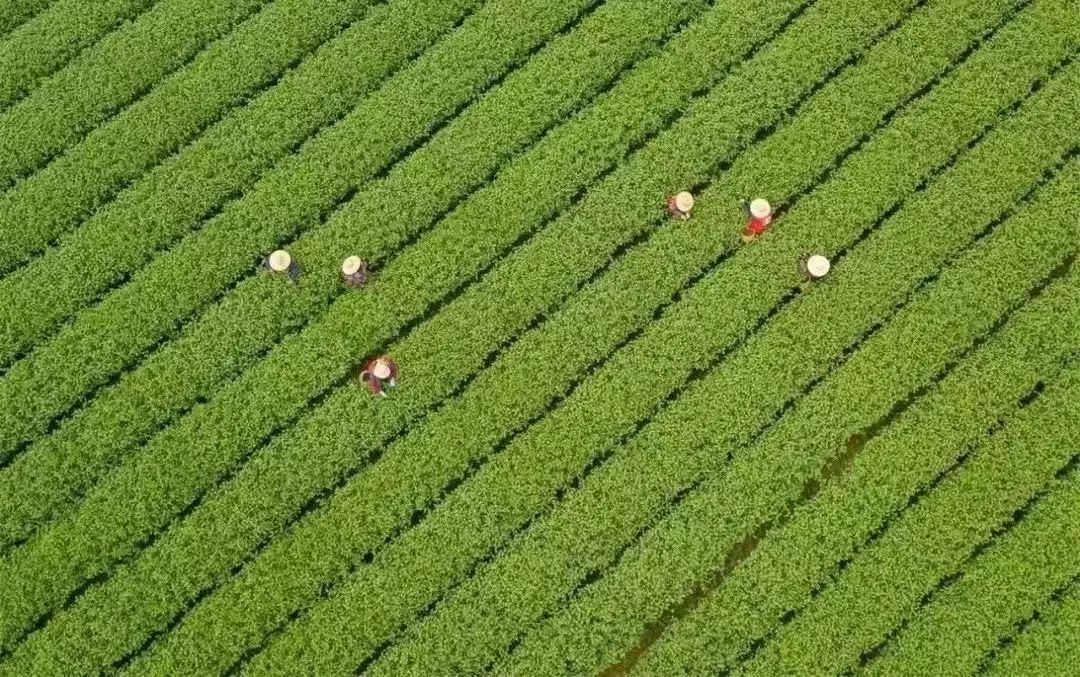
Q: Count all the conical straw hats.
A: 6